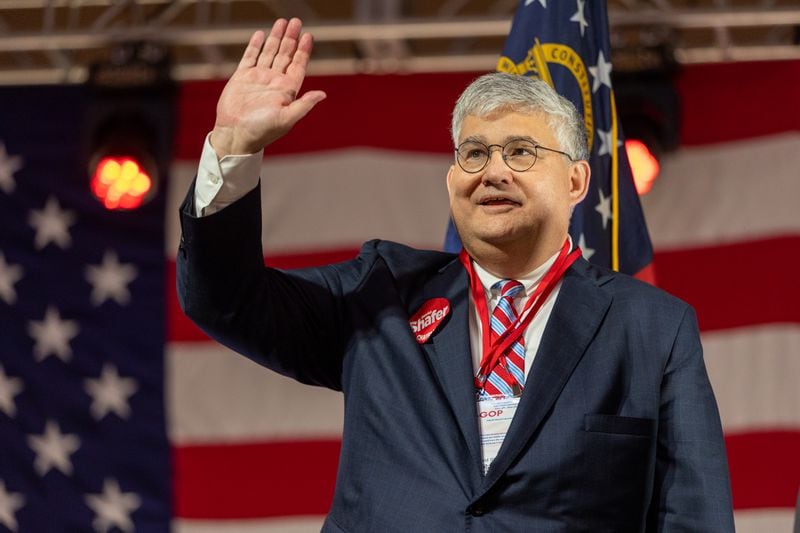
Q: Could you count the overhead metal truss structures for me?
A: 1